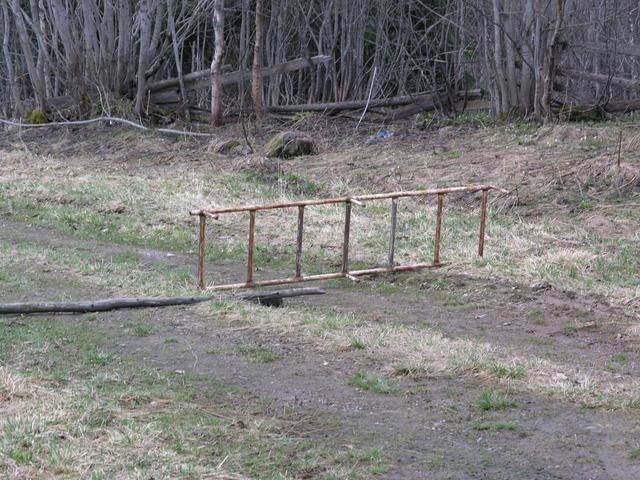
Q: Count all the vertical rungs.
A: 7